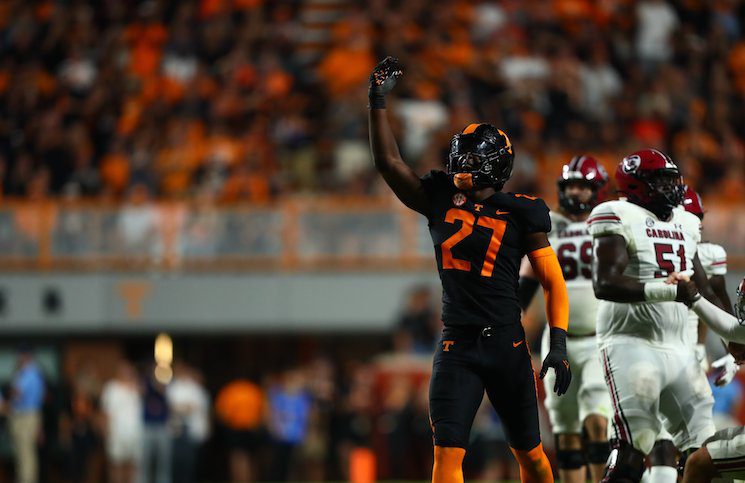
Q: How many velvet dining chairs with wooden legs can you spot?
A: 0